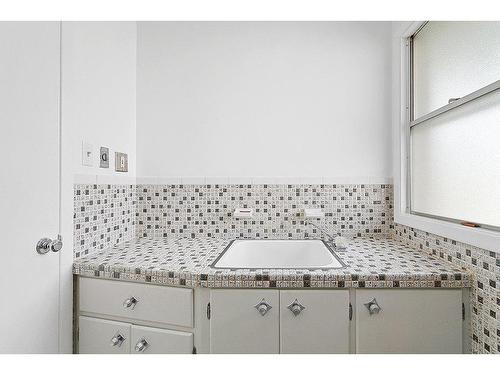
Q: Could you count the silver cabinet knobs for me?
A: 6